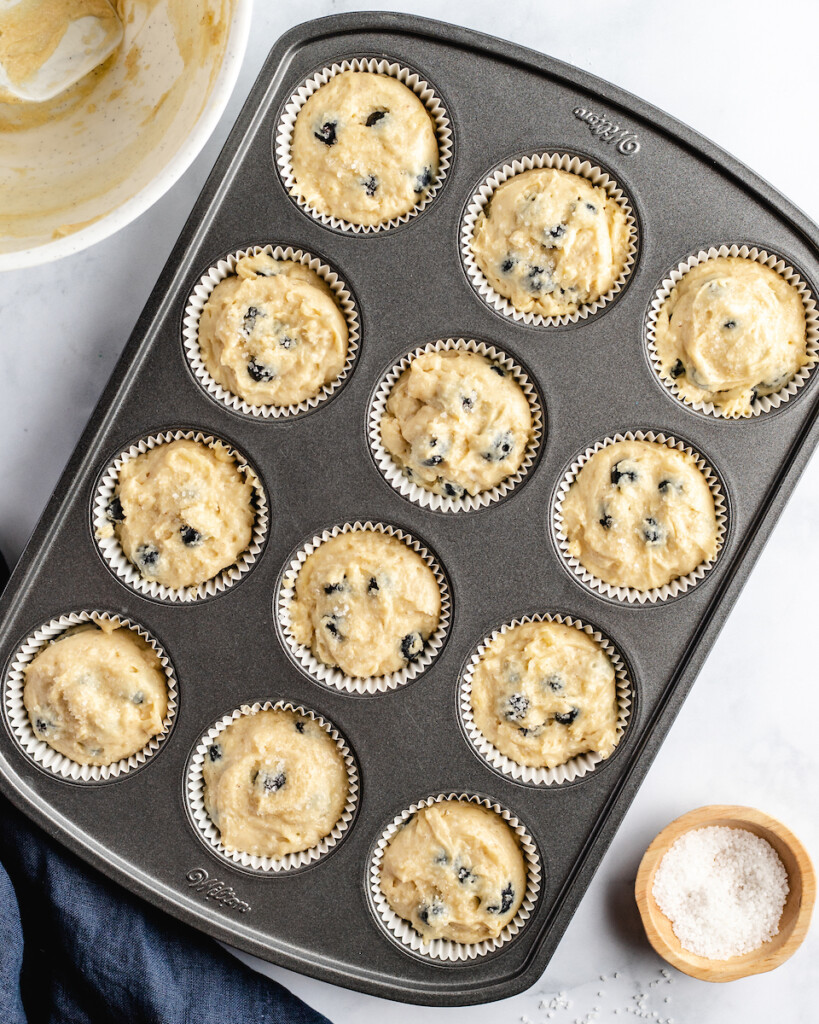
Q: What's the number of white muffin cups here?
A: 12